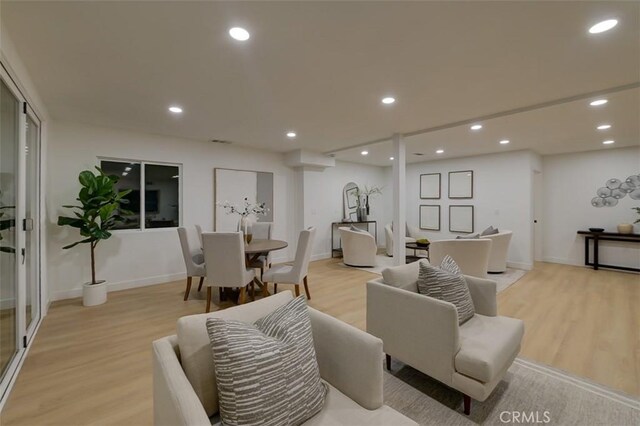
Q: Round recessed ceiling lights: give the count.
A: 13